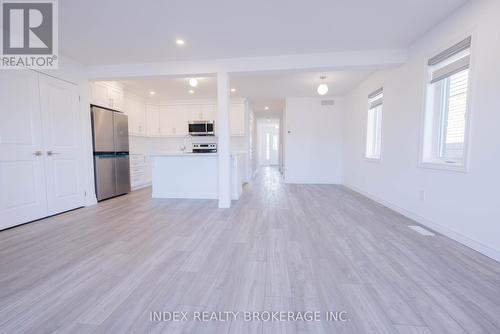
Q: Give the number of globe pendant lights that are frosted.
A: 2